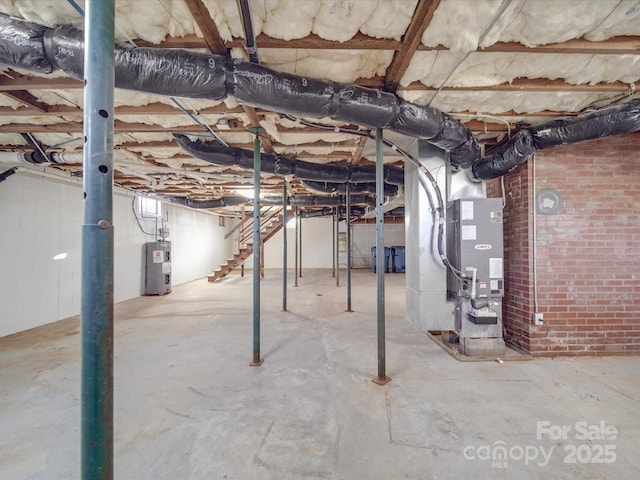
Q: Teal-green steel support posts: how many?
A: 9